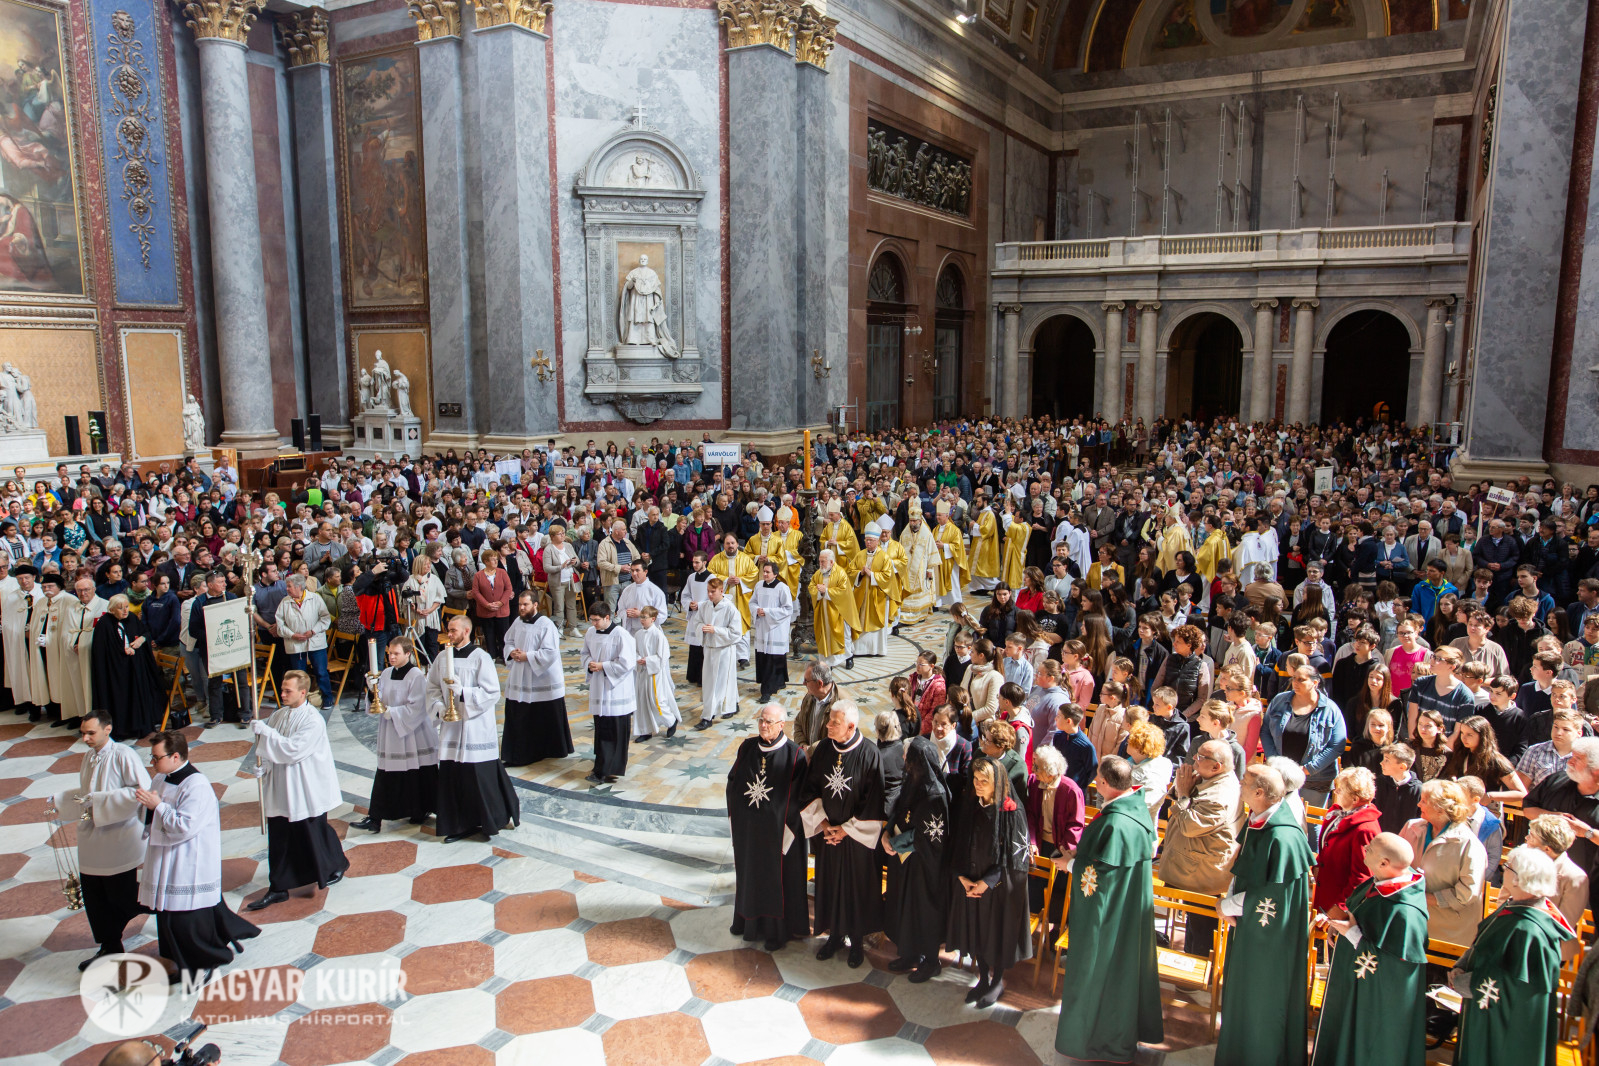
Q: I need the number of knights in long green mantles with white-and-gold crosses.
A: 4